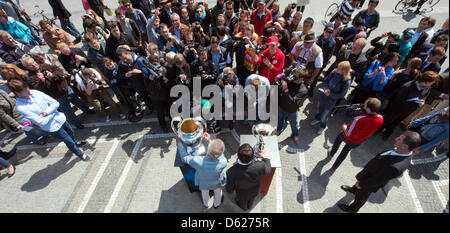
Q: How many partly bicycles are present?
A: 3